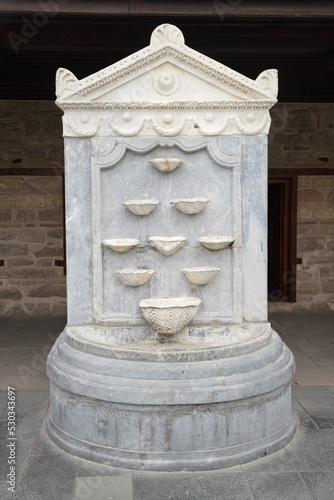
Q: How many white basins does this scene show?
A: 9